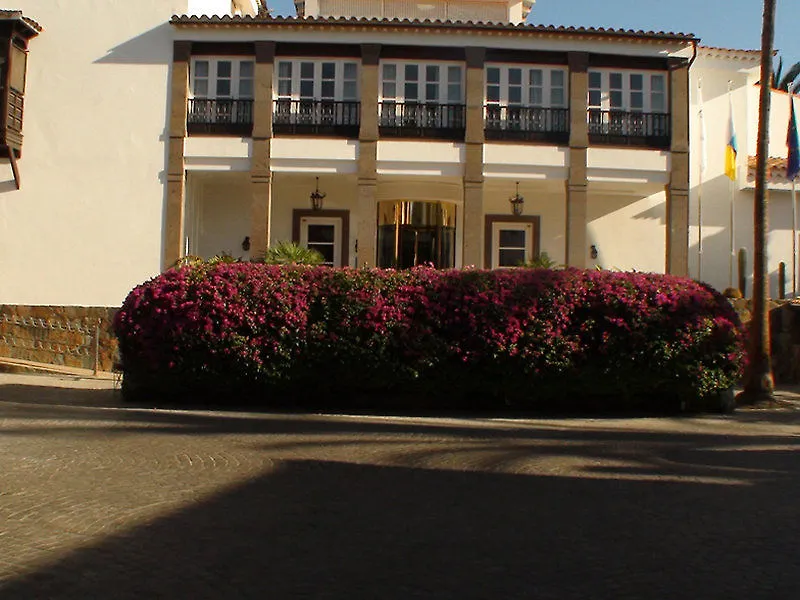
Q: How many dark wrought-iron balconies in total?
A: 5